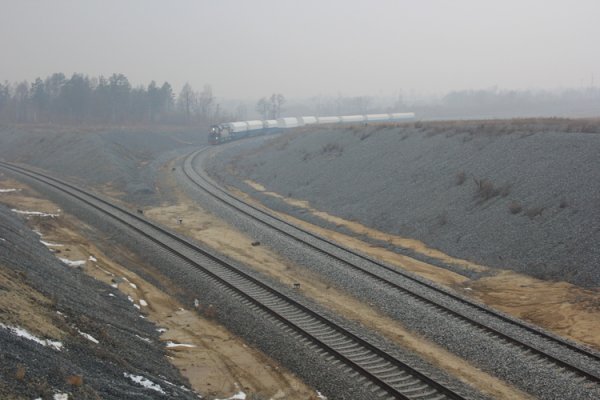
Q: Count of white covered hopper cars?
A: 9